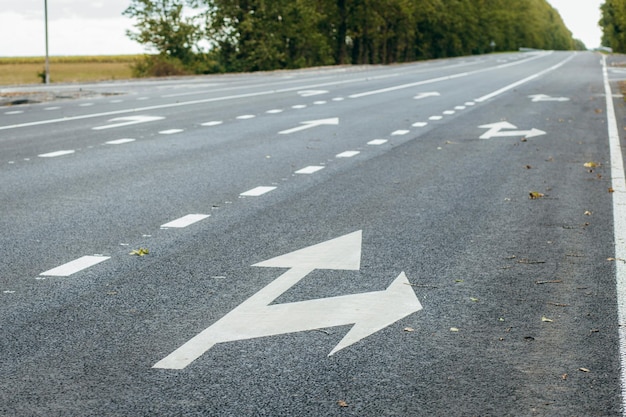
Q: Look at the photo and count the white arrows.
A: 7